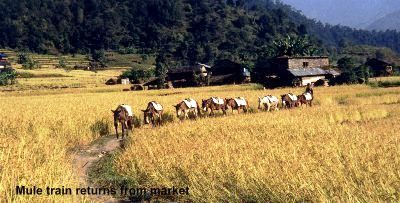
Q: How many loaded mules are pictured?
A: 8